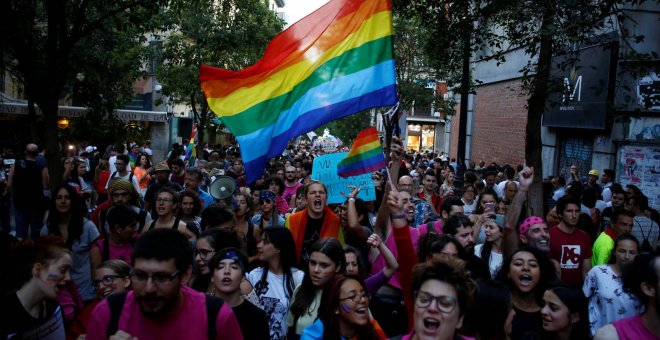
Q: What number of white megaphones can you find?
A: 1